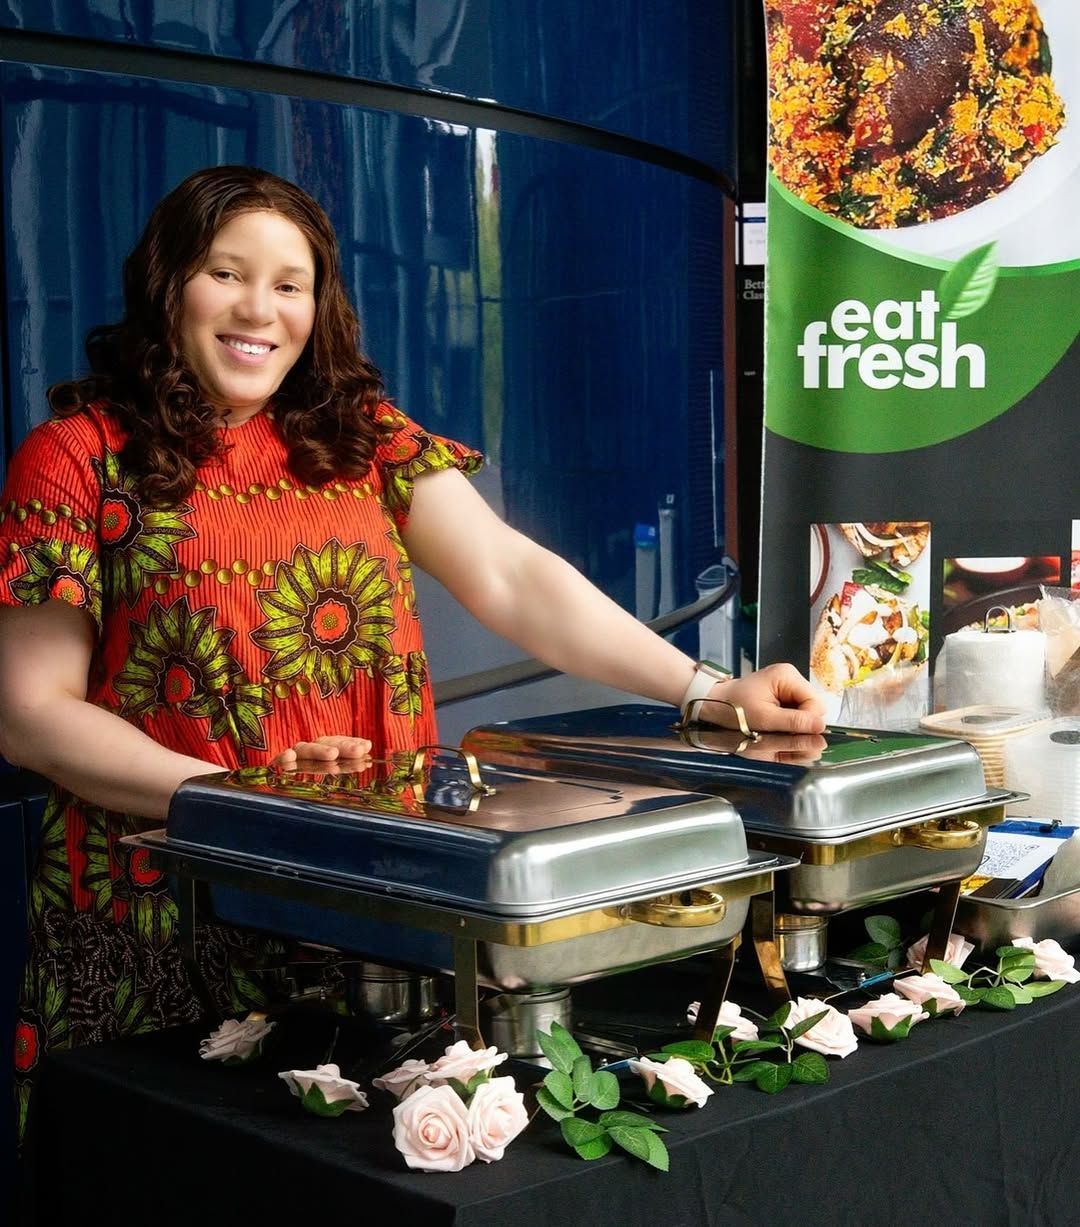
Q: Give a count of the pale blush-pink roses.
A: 13